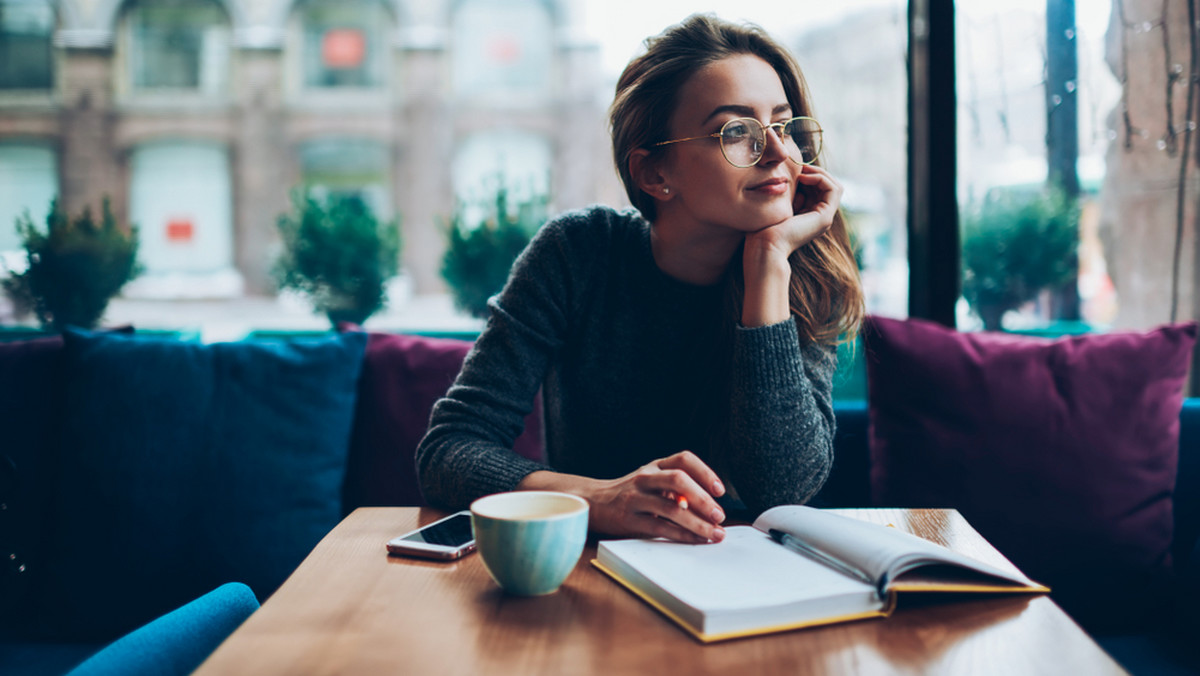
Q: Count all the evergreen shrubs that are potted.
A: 4